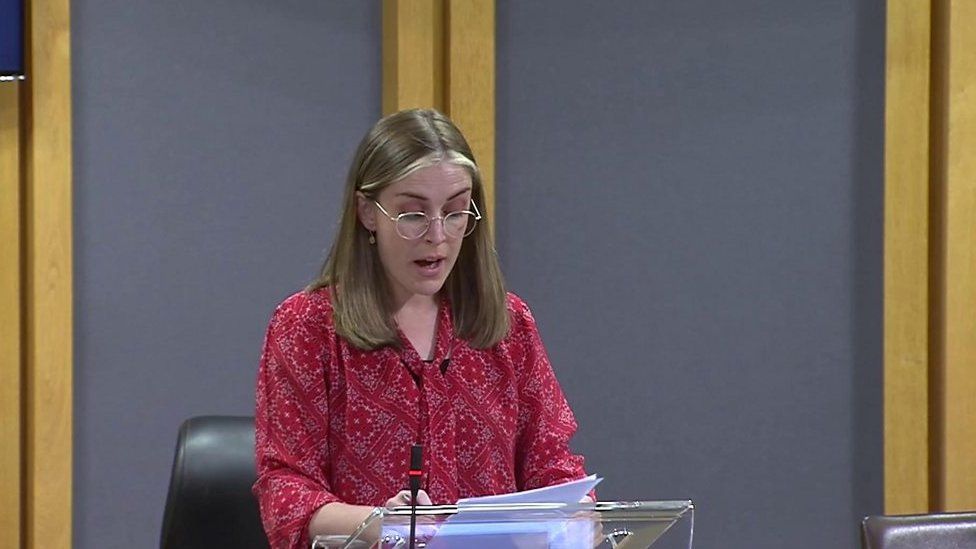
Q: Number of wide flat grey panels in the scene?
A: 2